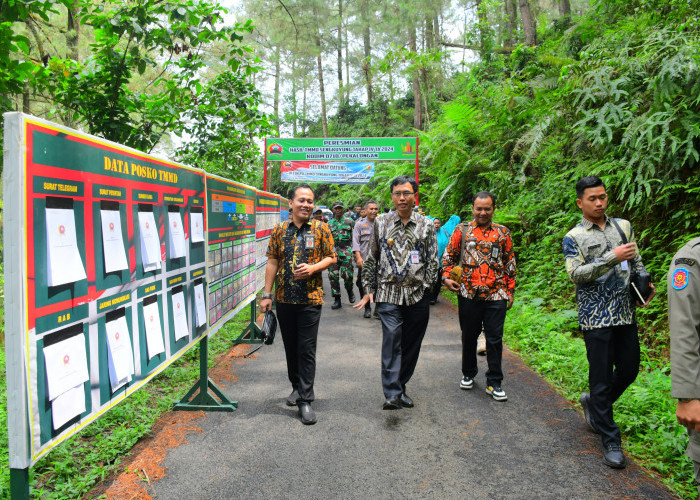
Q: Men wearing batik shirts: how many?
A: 4